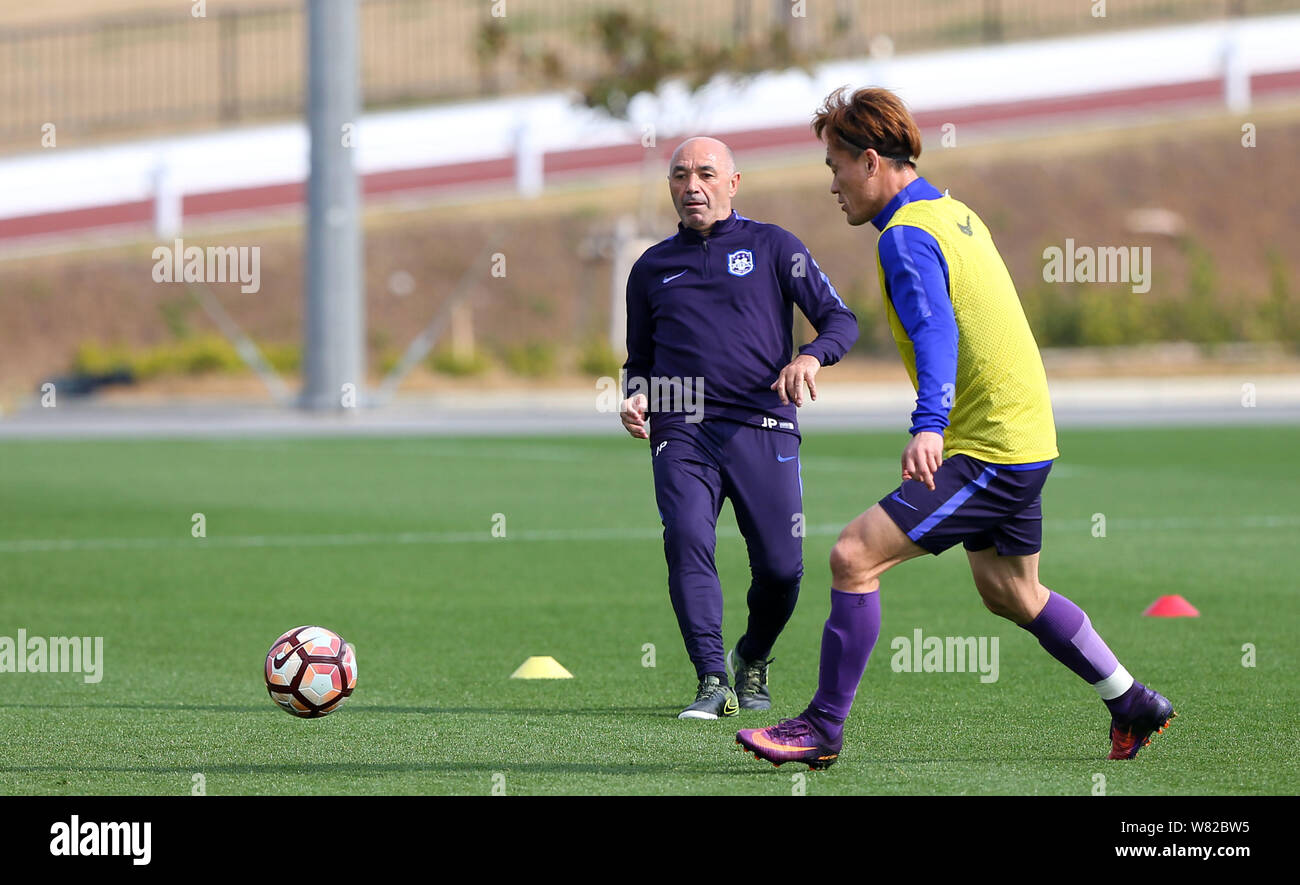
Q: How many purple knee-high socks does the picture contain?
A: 2